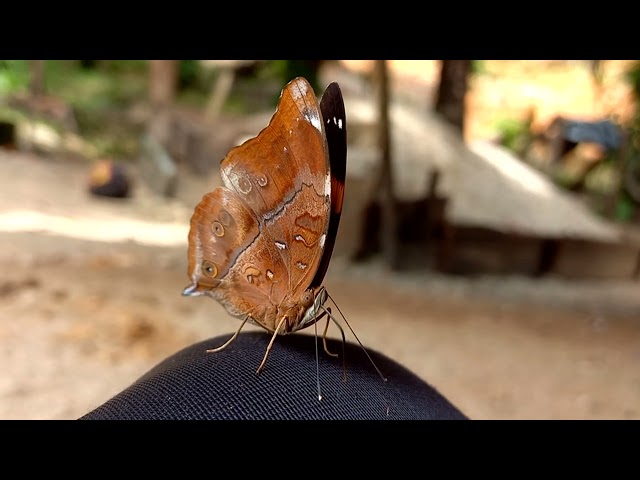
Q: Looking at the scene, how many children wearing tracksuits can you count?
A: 0